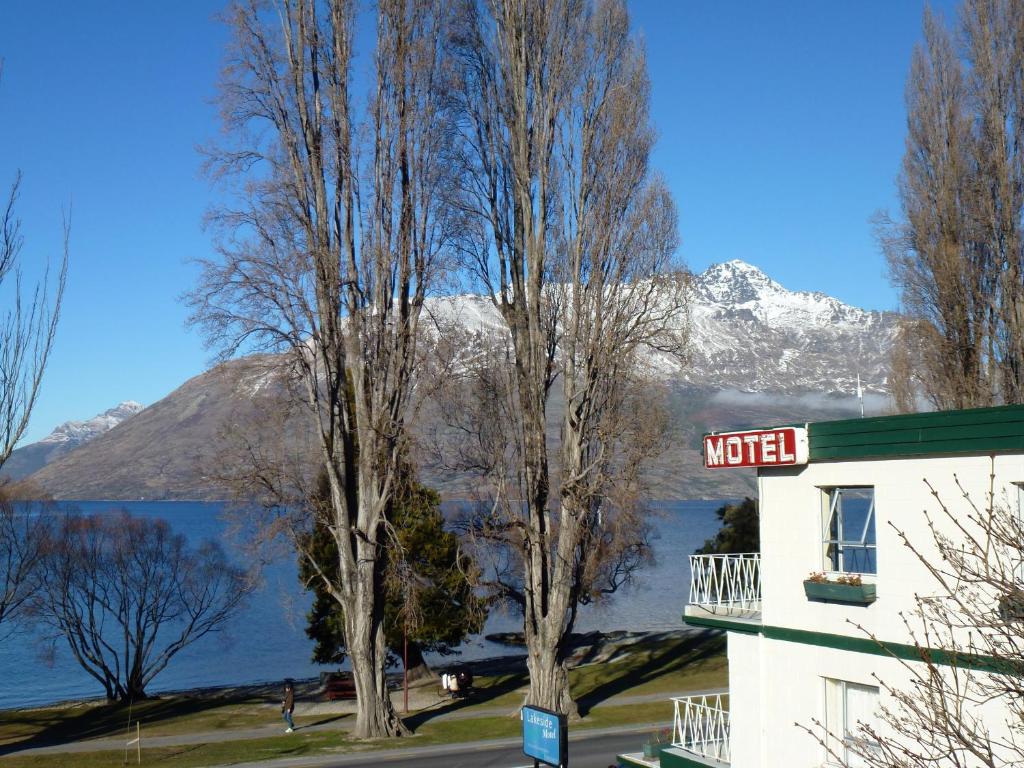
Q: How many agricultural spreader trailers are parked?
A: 0